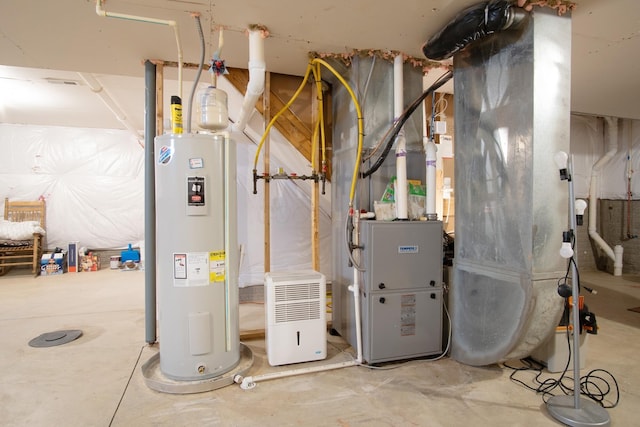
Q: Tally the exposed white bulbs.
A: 3